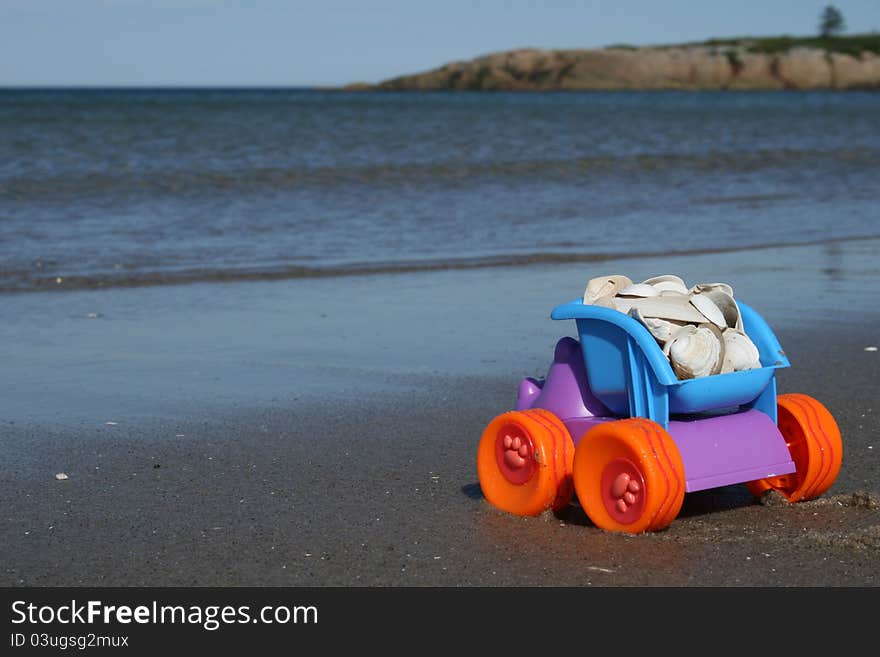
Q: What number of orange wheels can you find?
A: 3